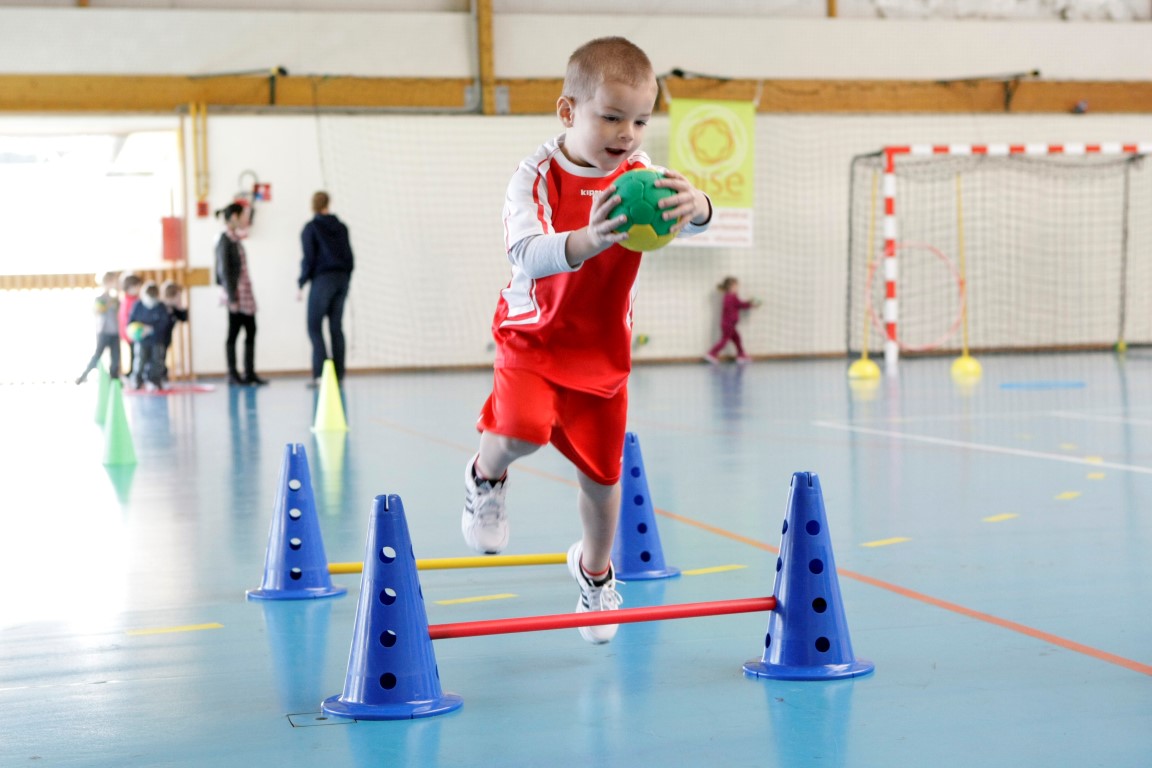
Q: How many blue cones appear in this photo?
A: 4